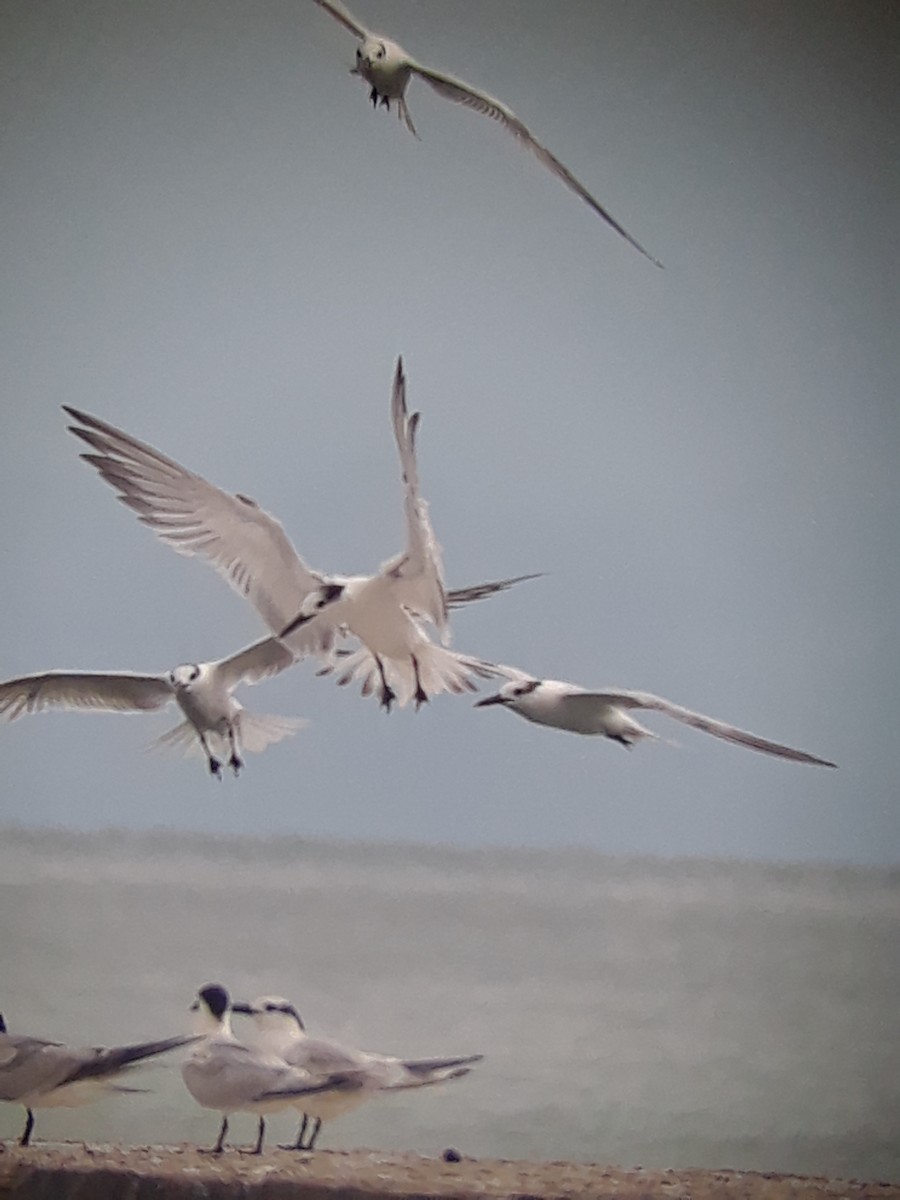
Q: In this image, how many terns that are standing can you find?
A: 3